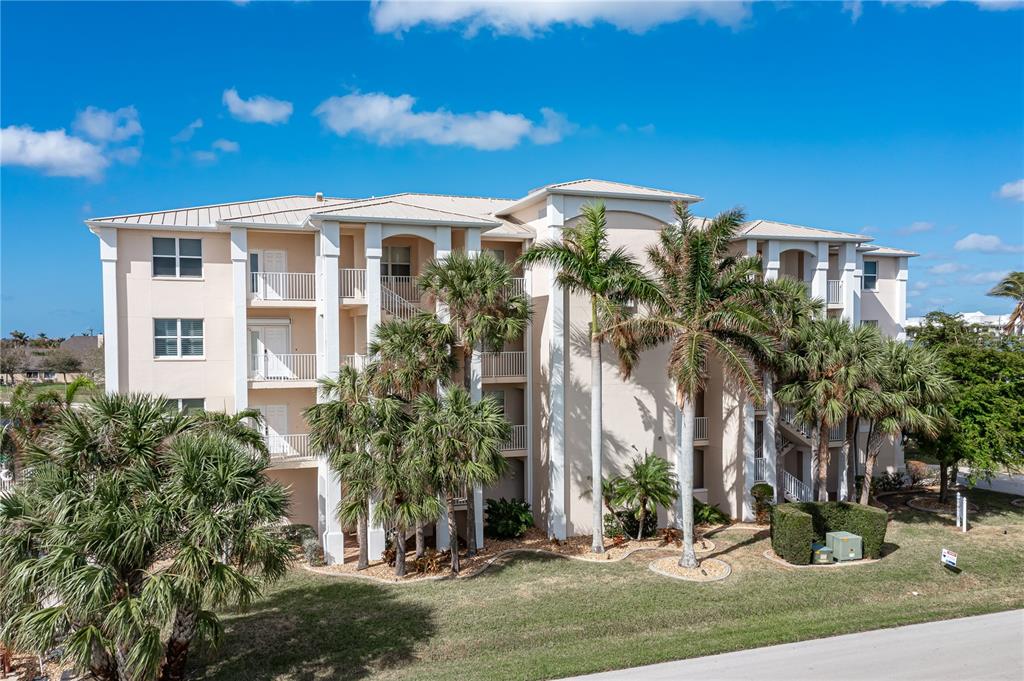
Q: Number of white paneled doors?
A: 3